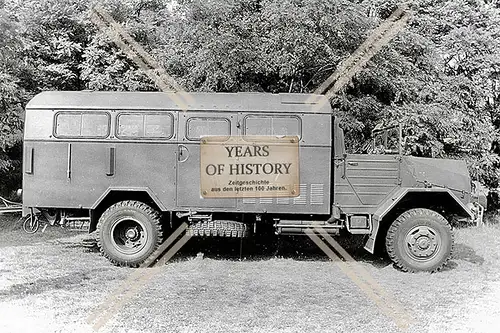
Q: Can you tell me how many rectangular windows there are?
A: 4